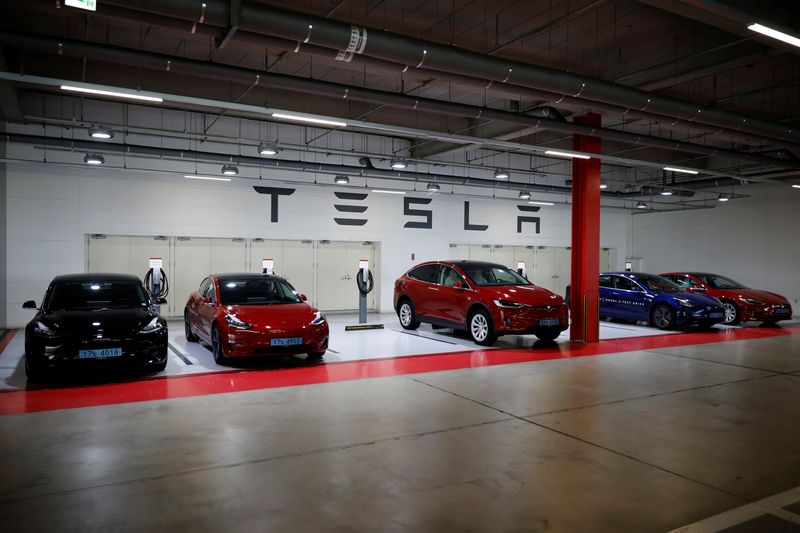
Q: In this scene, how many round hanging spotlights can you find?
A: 13